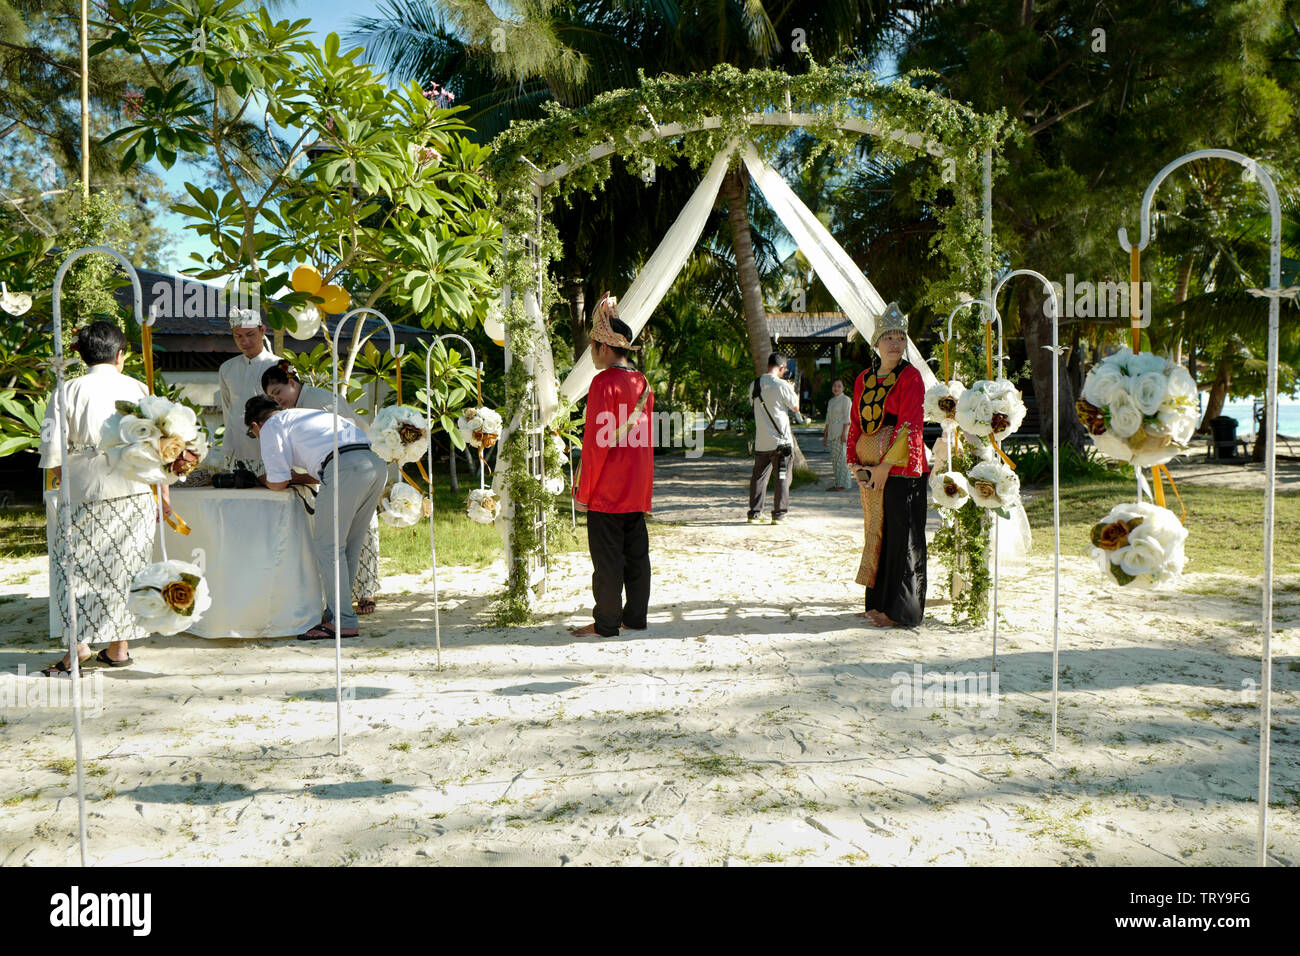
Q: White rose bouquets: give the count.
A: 12